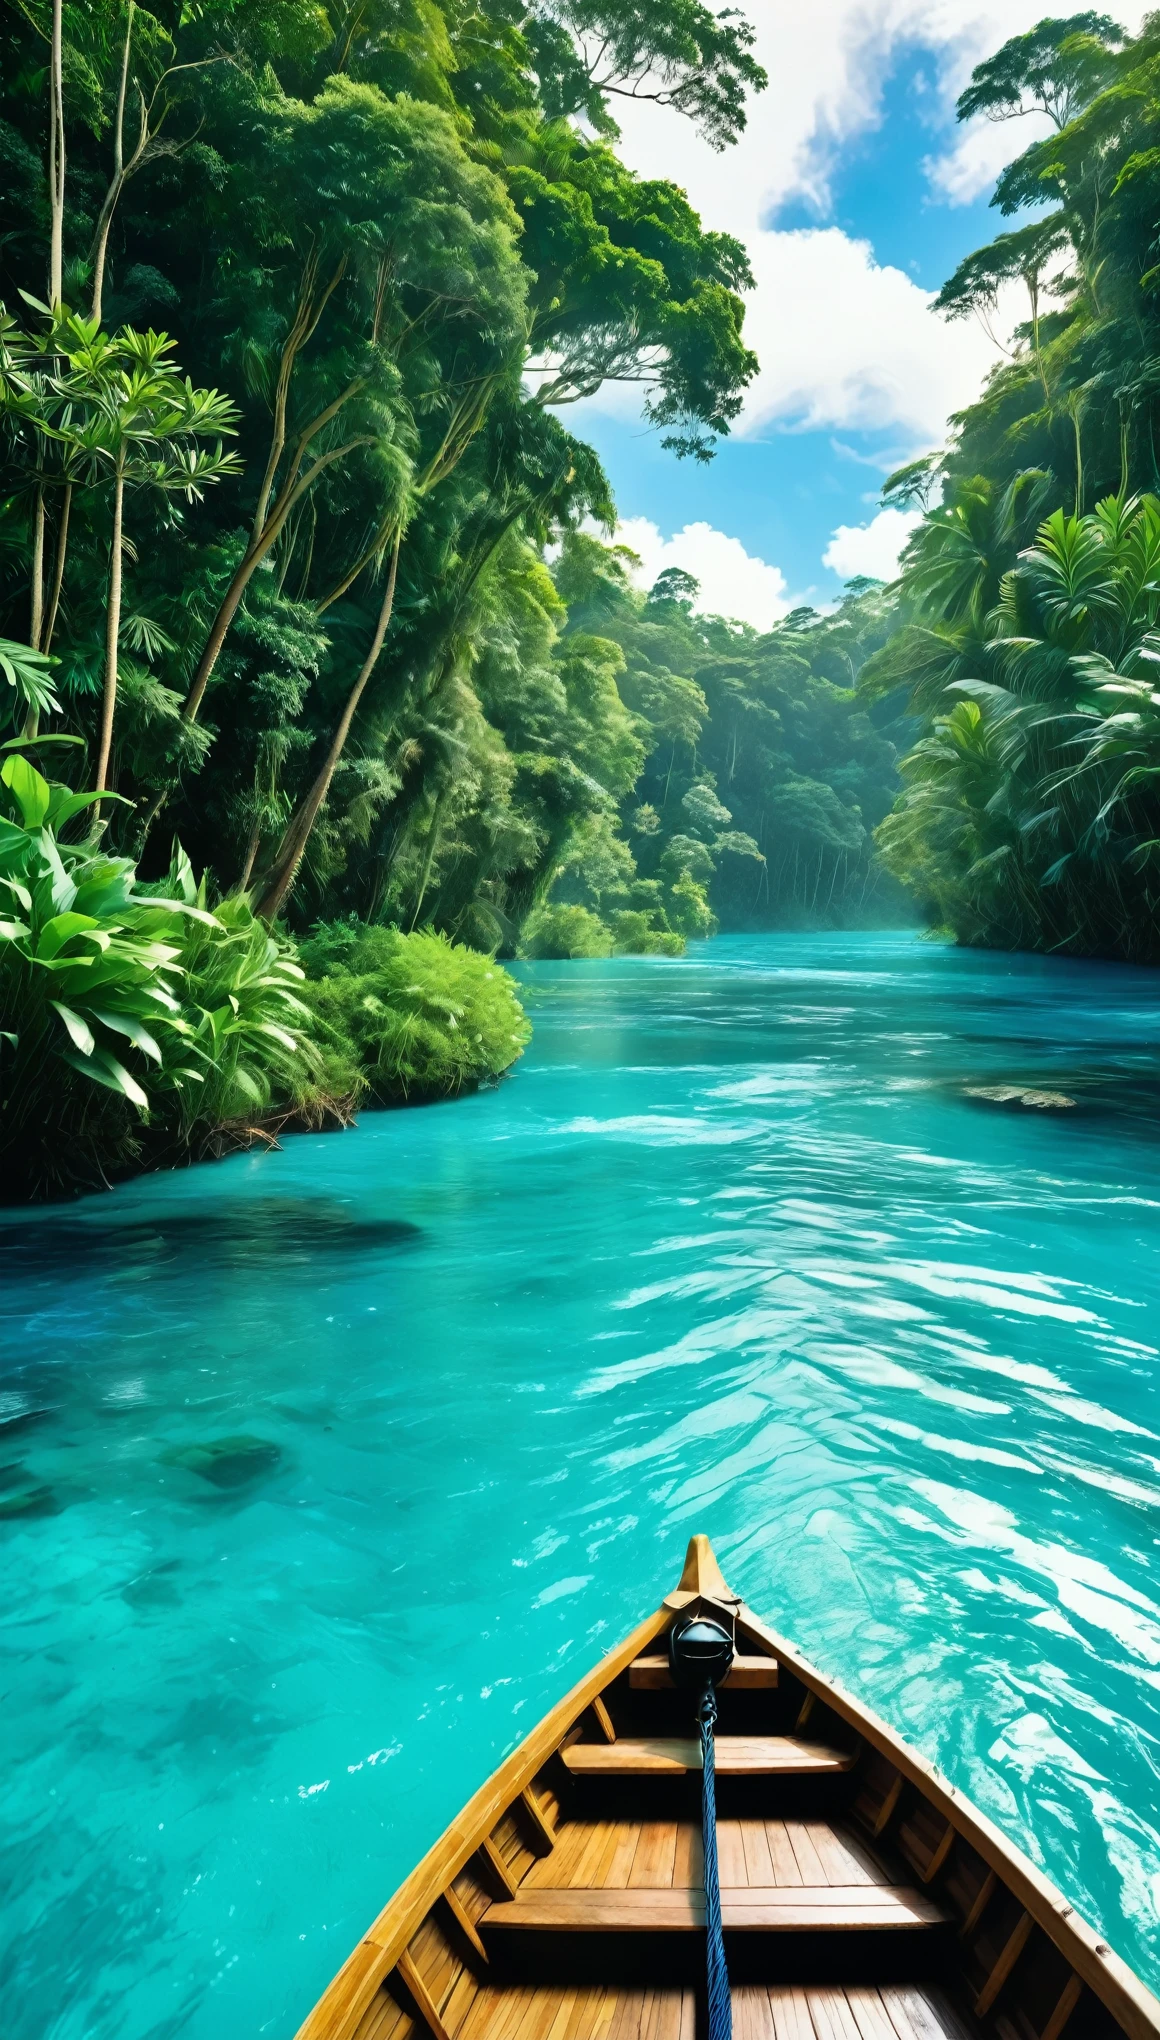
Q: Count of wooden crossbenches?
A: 3